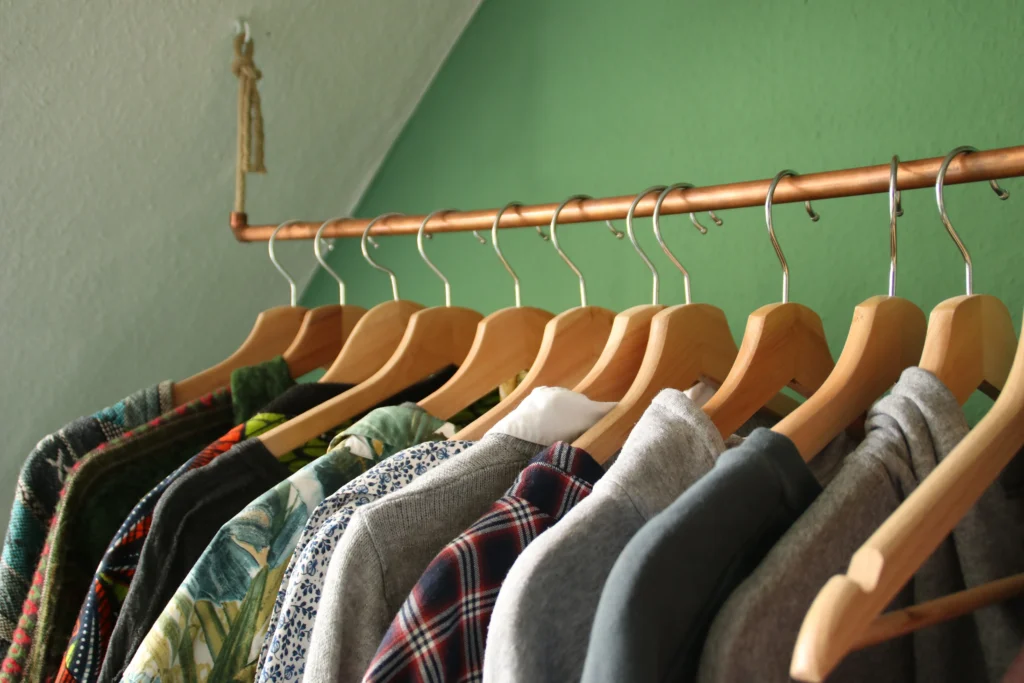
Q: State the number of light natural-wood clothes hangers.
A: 12